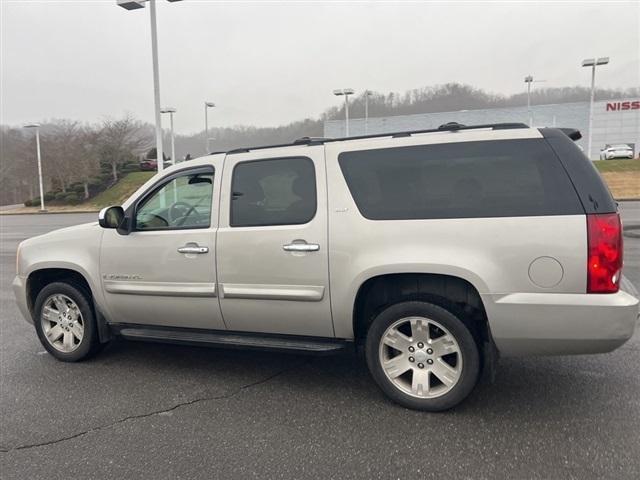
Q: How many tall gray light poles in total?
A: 8